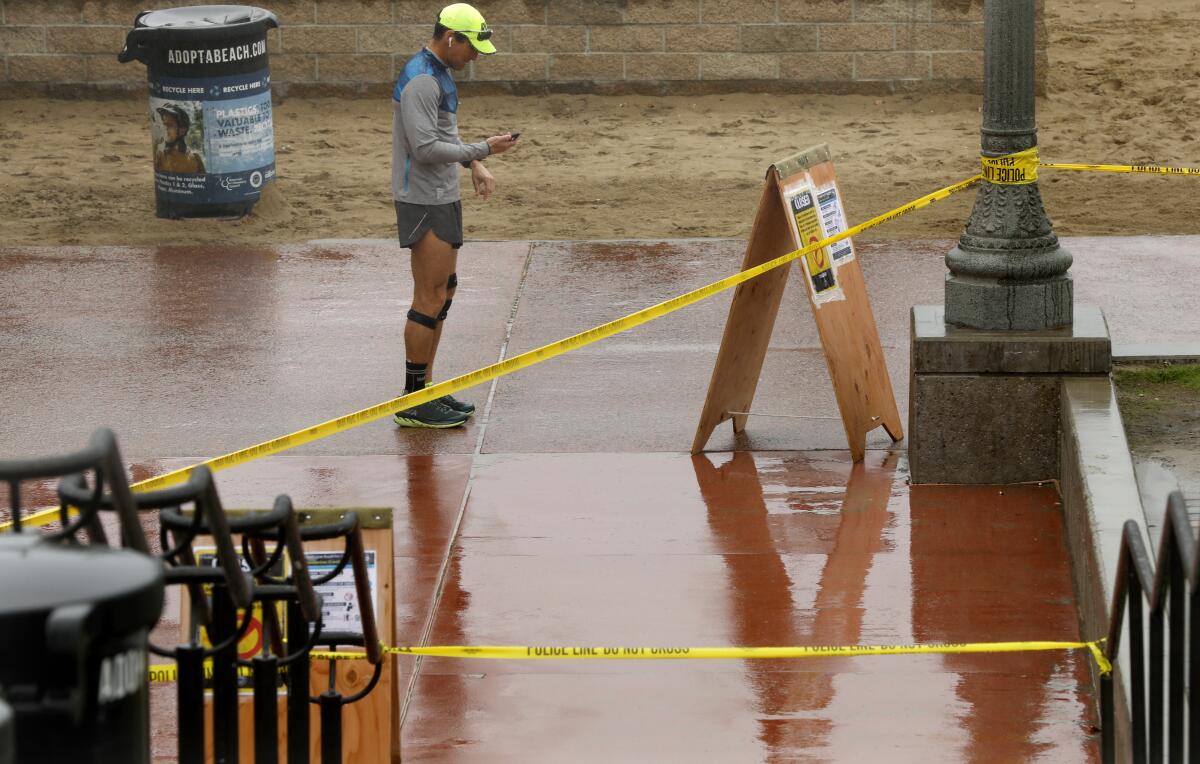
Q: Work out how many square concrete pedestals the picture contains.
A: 1